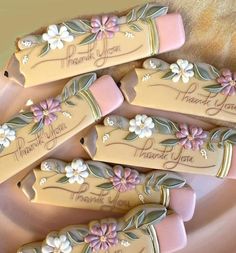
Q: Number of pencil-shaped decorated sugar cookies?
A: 6